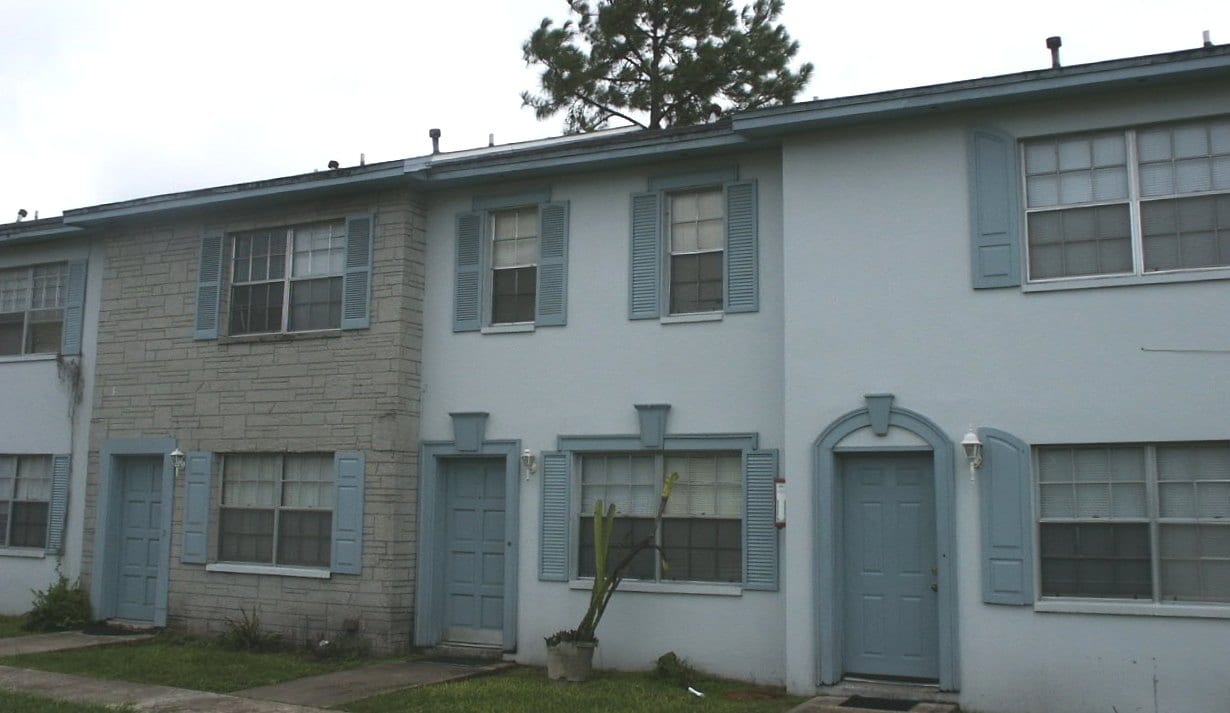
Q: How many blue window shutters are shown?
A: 14